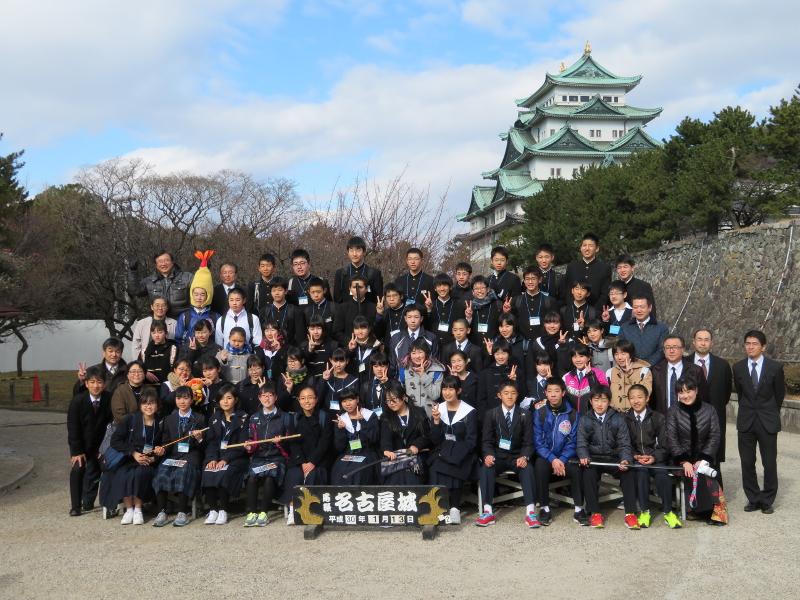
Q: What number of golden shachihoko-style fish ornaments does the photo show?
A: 4